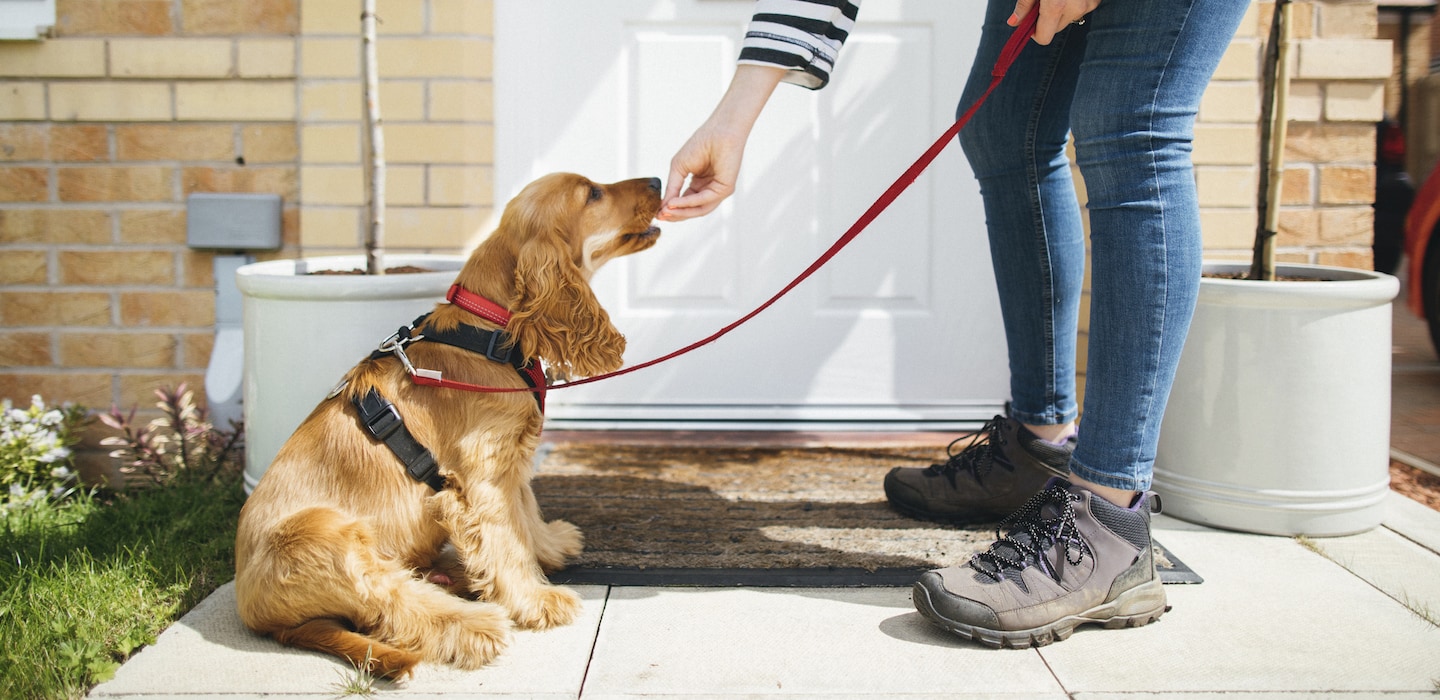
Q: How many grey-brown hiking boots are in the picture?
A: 2